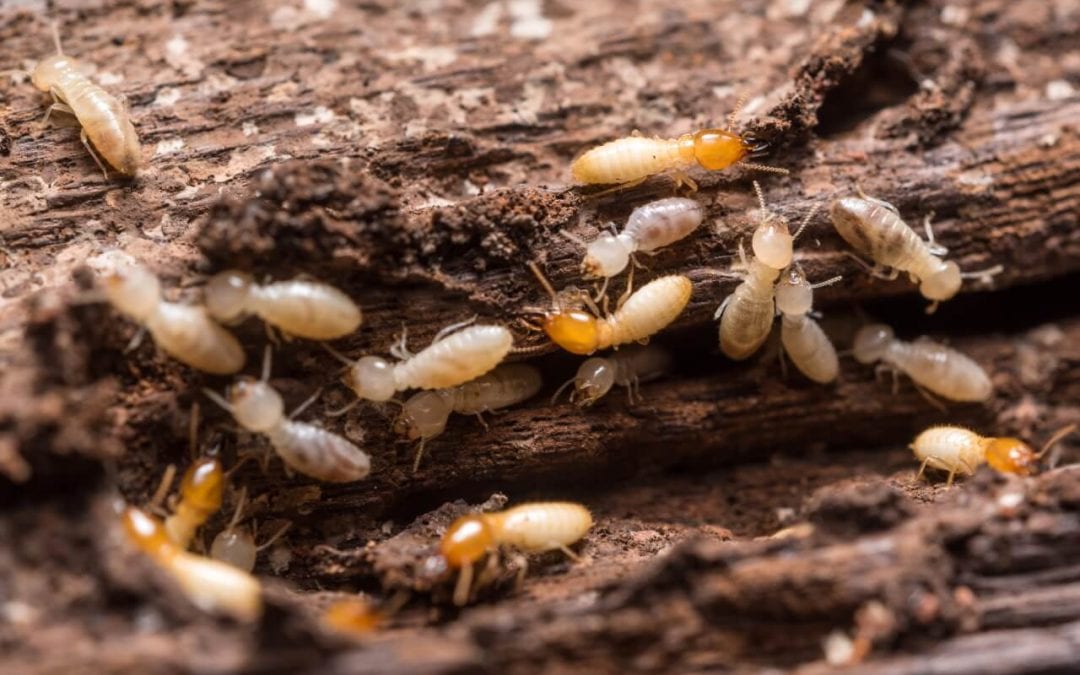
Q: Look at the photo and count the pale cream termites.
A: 13